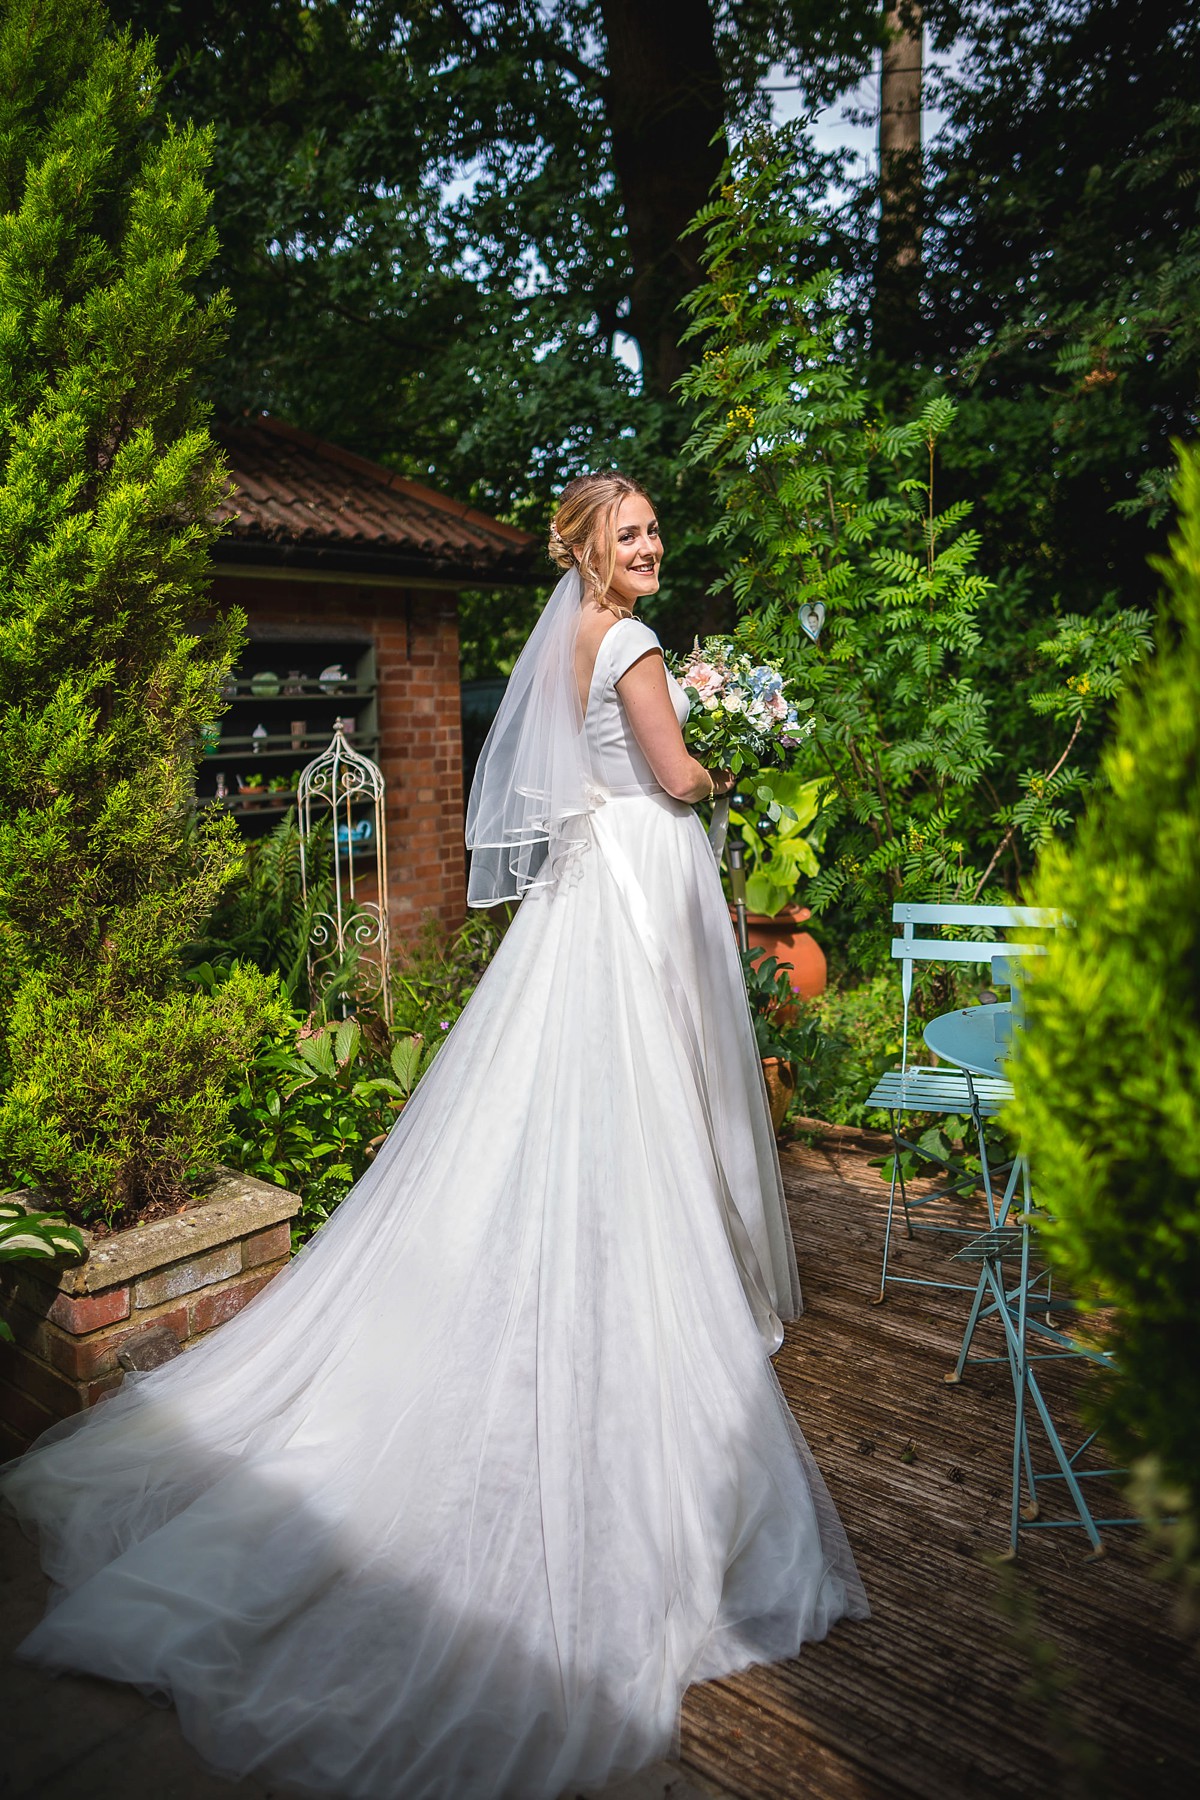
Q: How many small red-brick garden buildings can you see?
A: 1